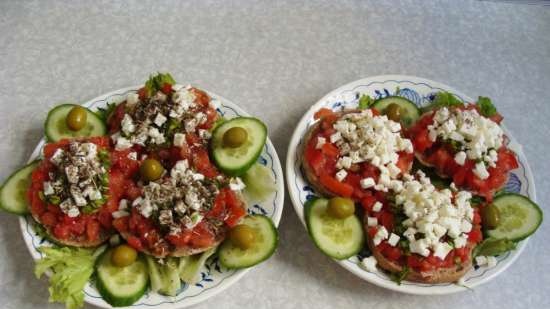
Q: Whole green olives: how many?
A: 8